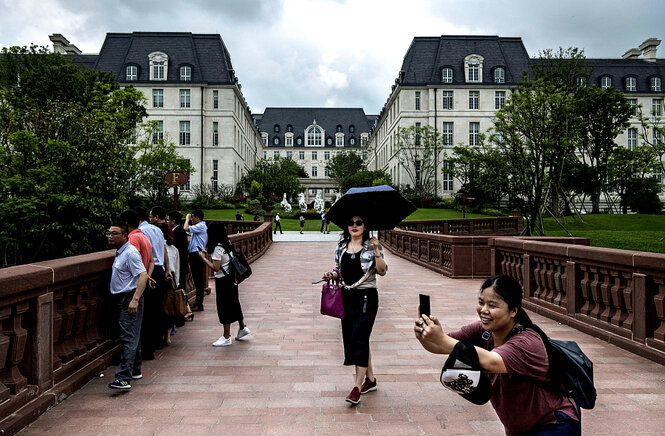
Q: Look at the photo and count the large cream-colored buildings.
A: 3